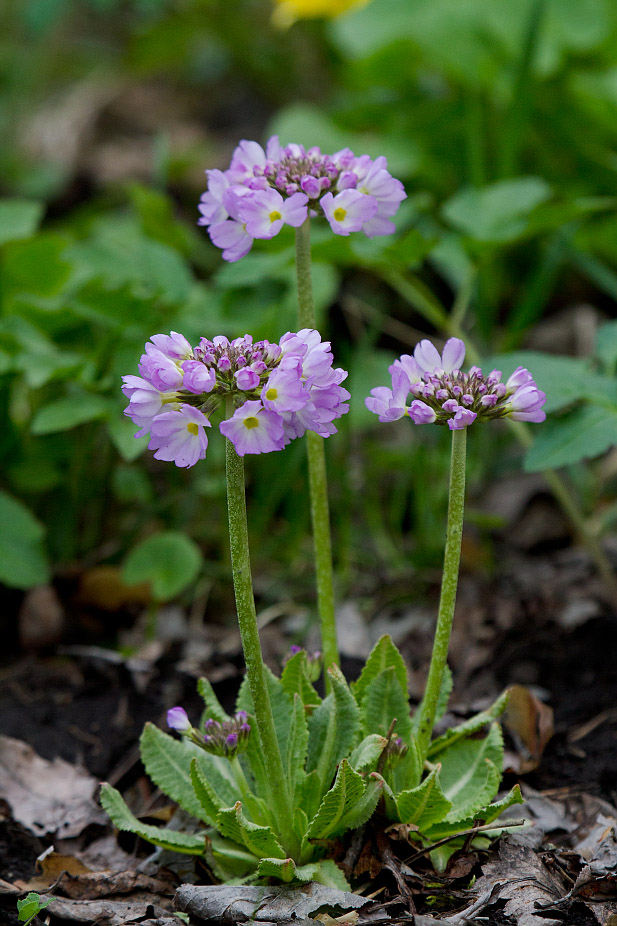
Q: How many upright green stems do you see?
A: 3